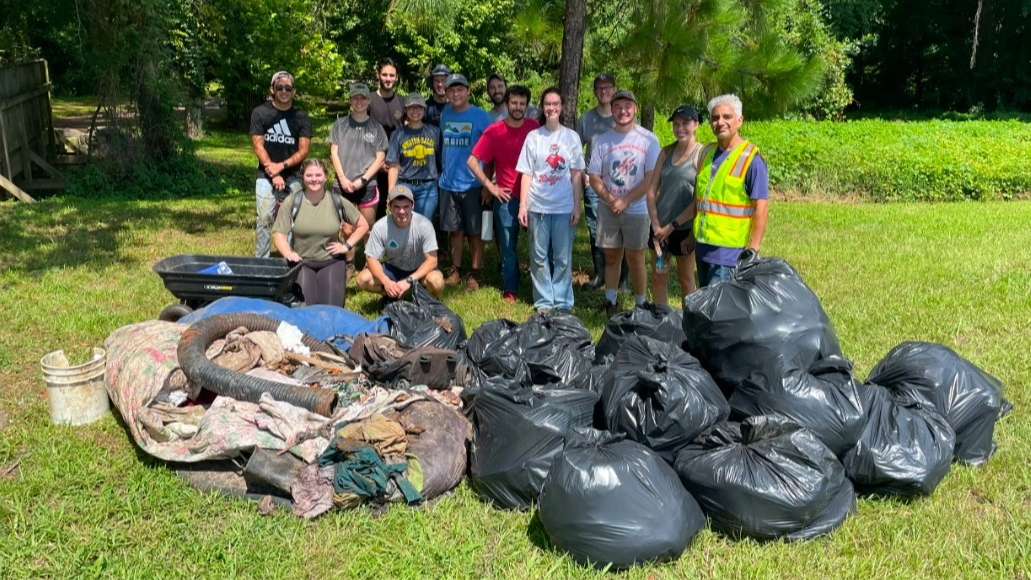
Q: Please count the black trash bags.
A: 12